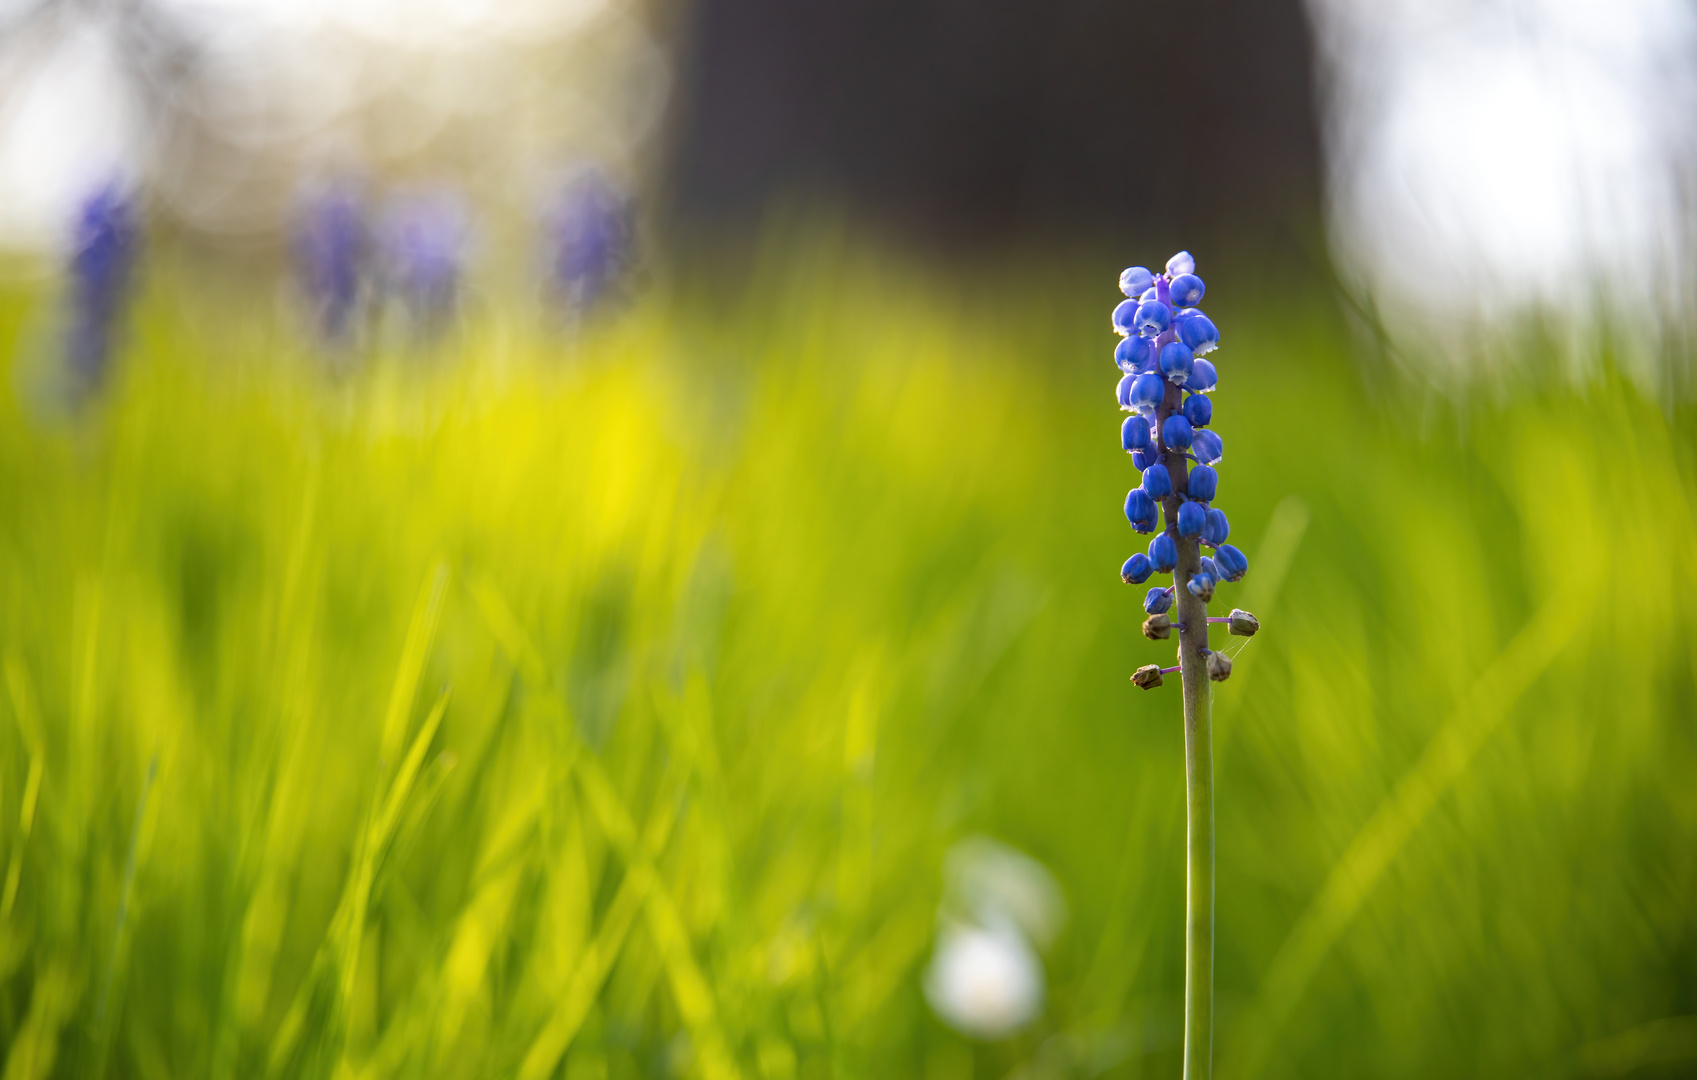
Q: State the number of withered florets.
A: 4